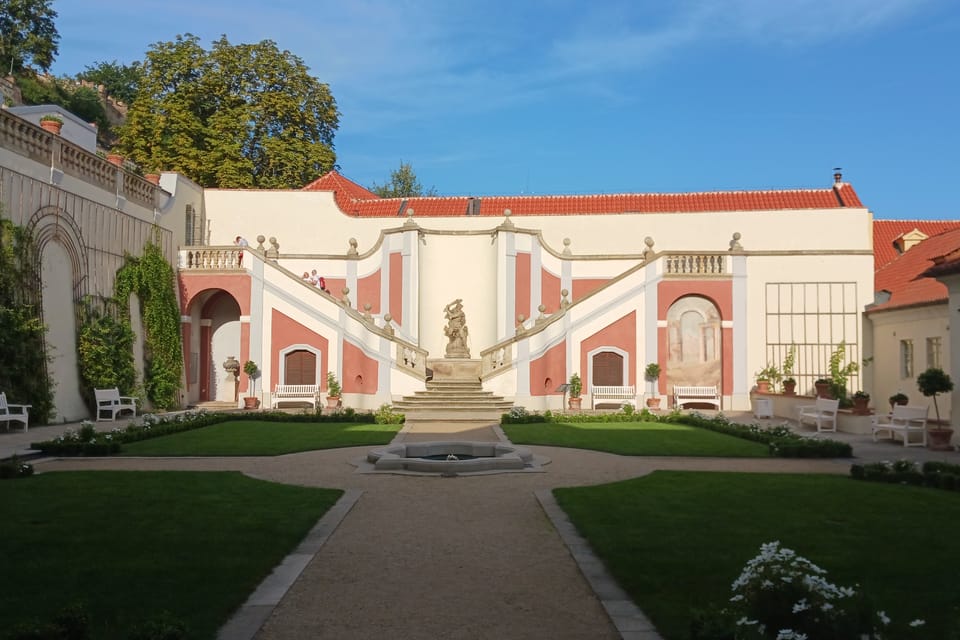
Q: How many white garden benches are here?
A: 7